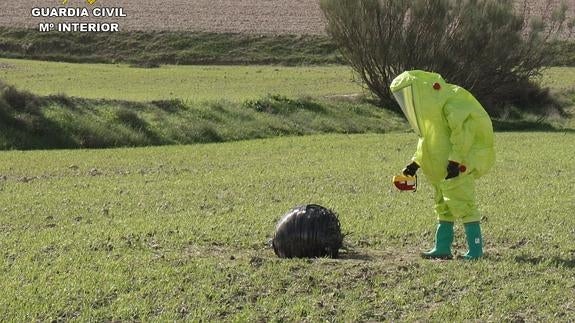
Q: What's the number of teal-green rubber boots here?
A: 2